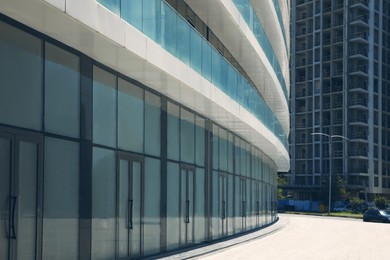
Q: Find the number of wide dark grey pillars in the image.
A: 3